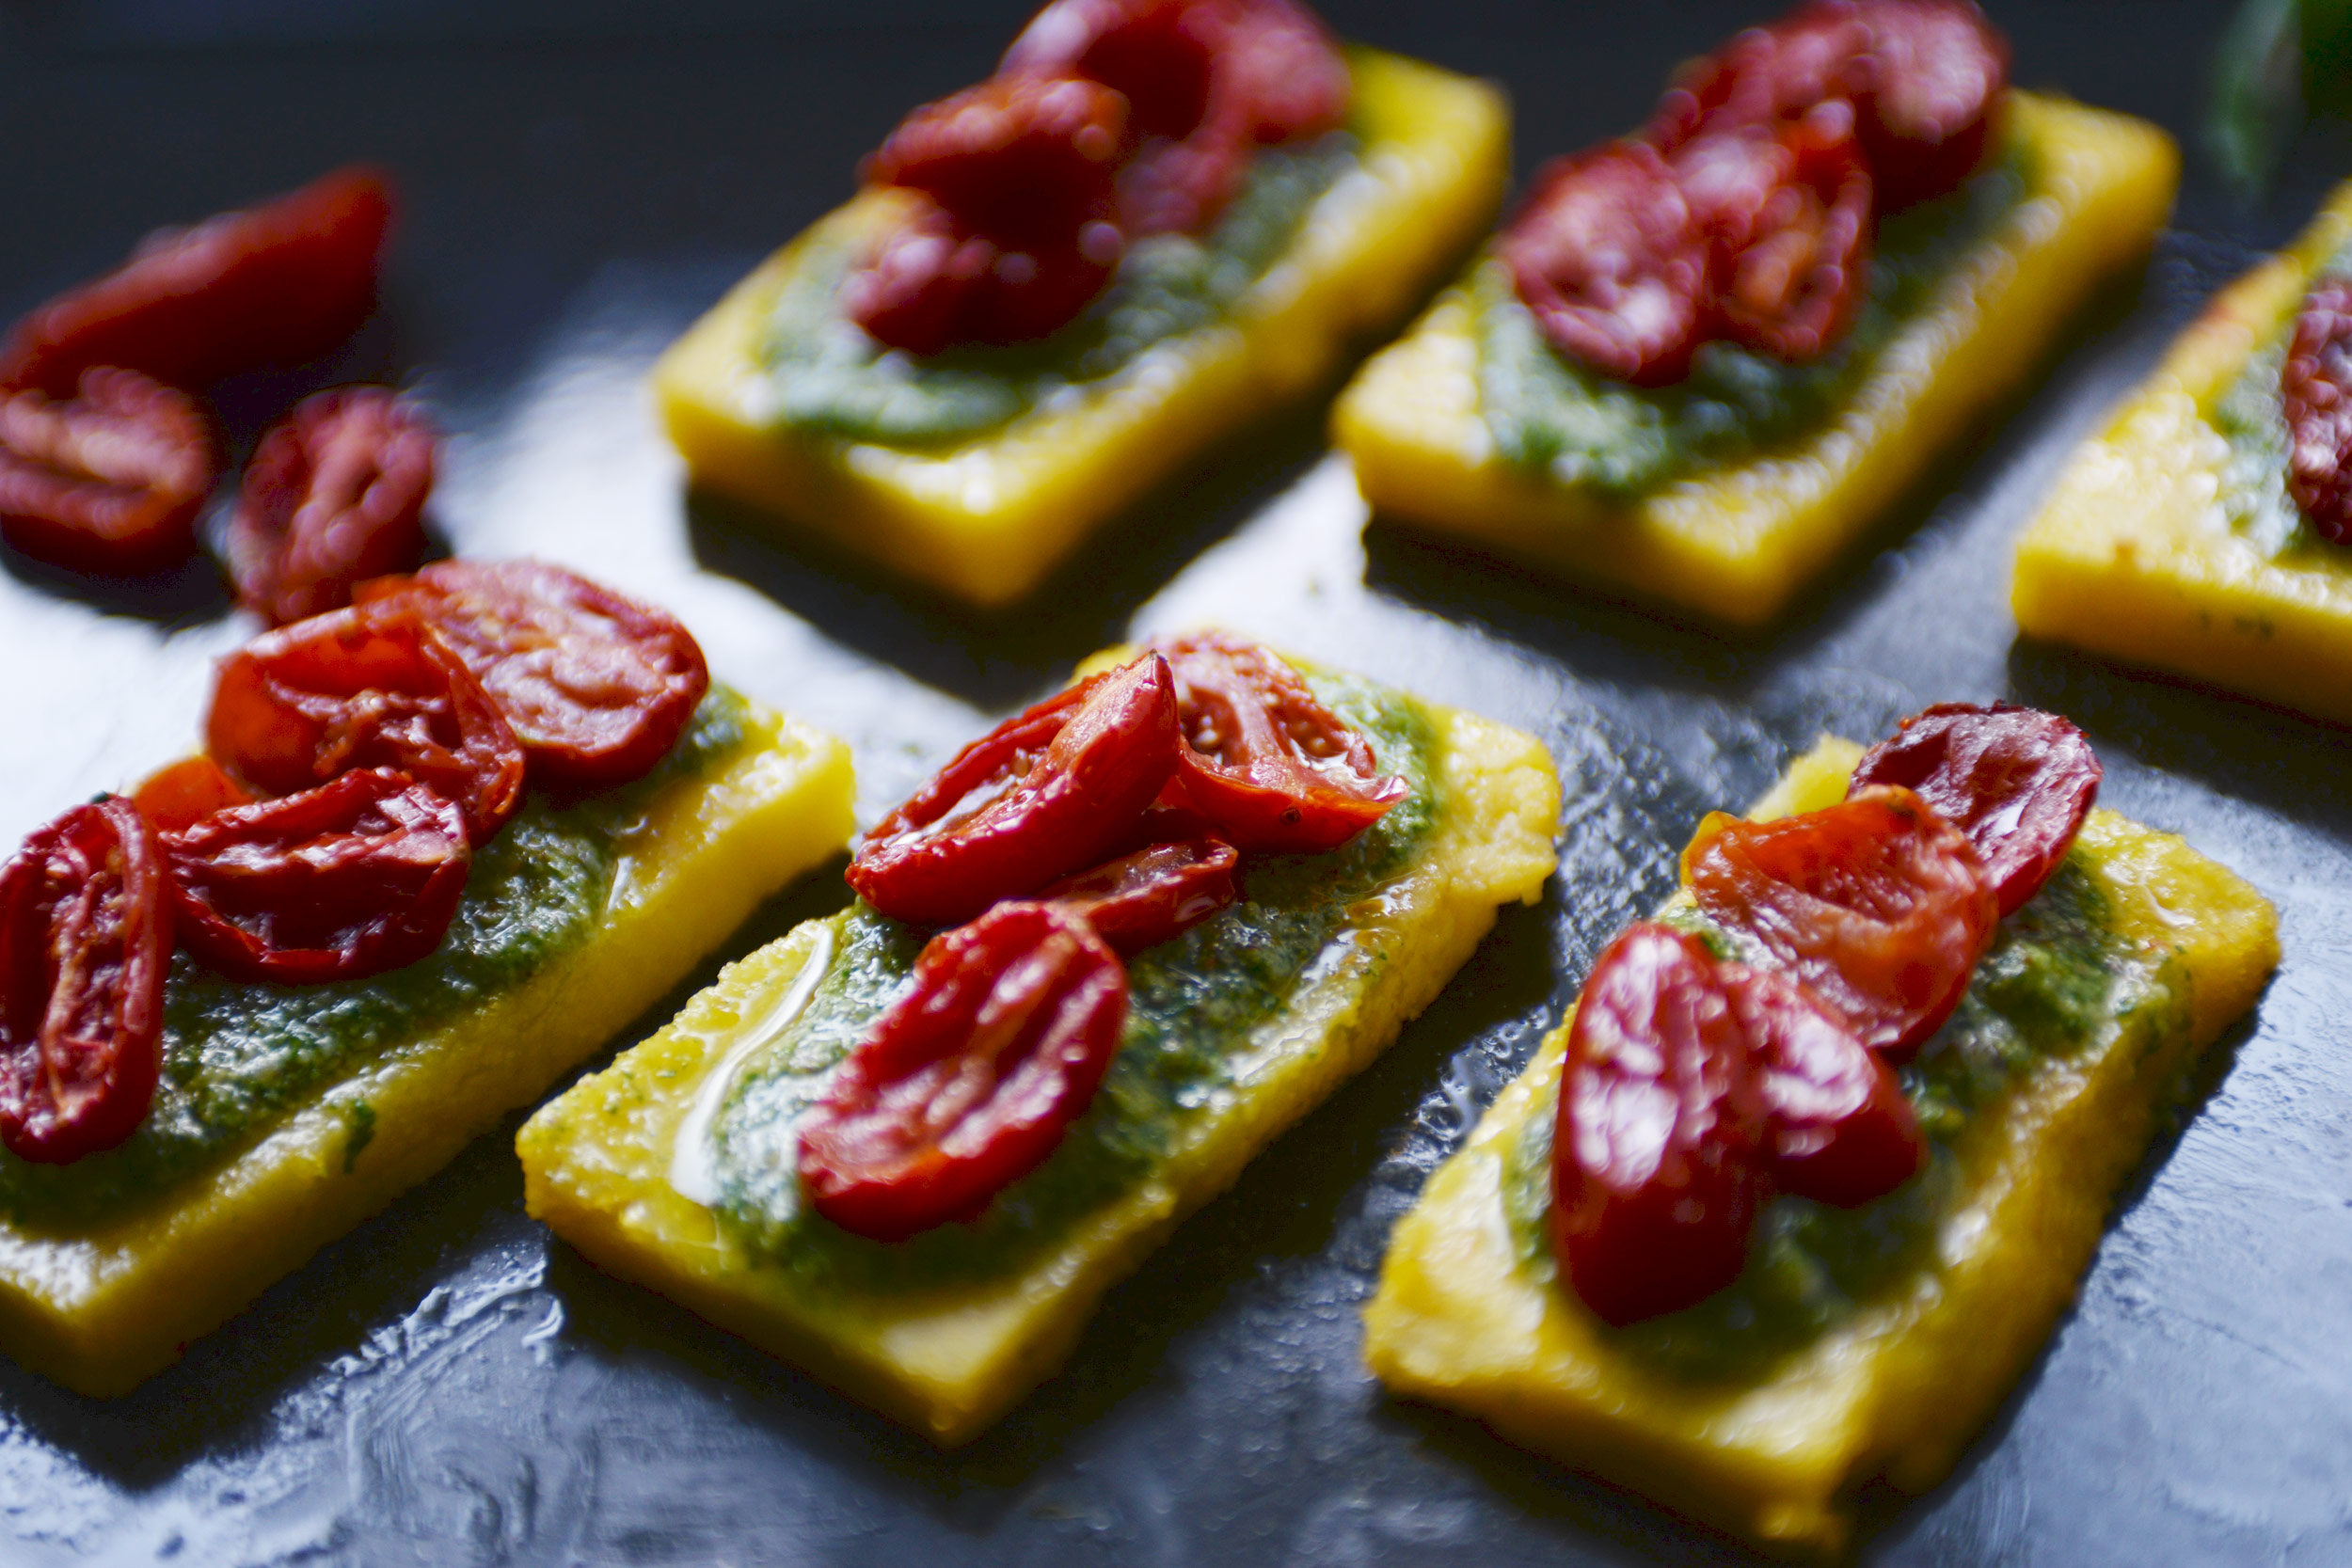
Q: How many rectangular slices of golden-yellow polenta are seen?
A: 6